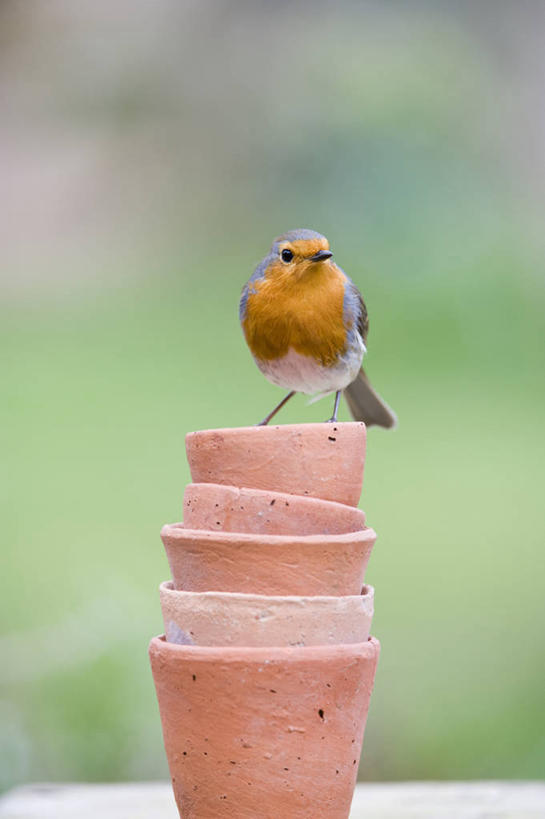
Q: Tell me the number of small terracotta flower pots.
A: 5